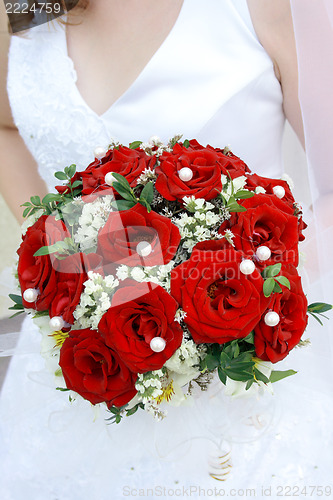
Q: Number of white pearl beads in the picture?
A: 12